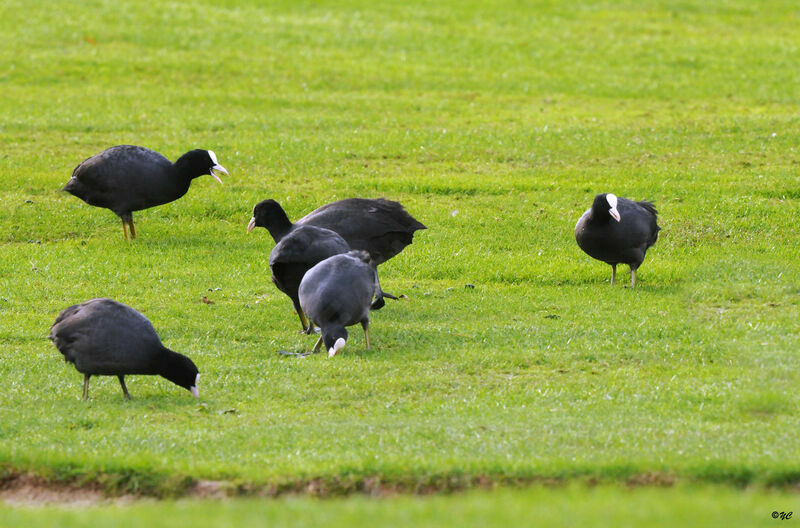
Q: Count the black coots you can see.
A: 6